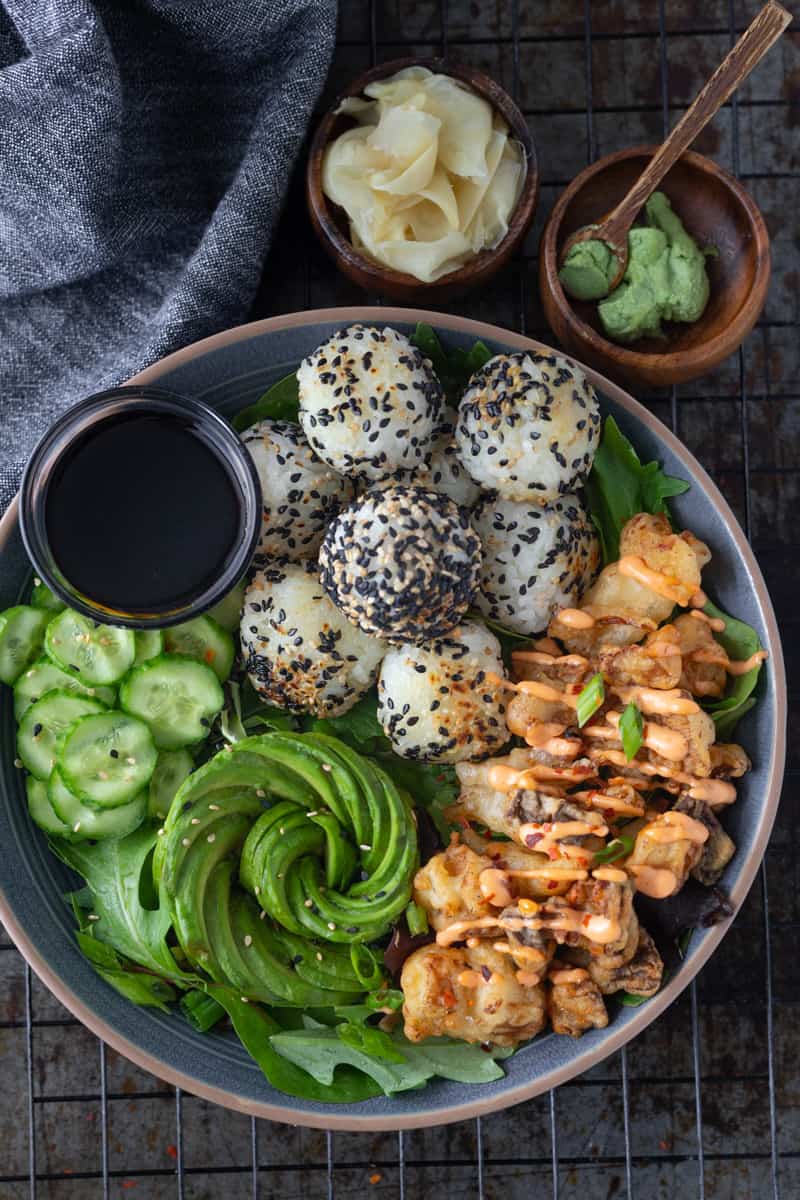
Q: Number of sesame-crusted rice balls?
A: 8